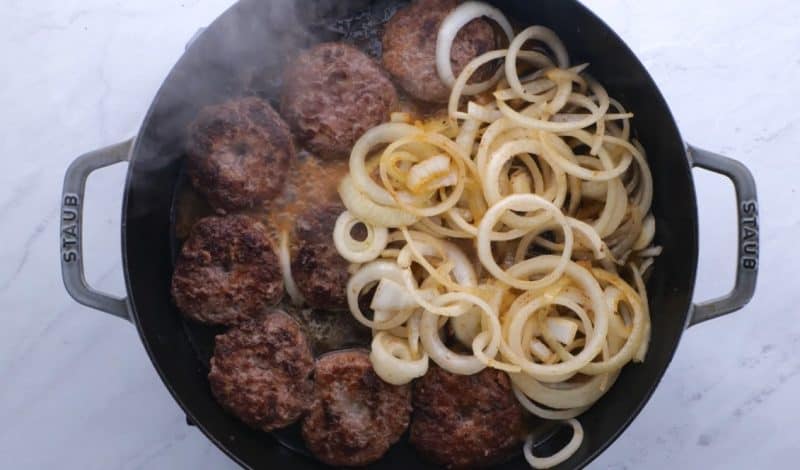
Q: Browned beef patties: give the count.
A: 8